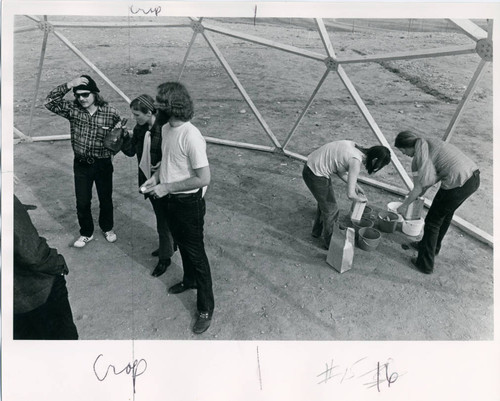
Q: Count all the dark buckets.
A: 4